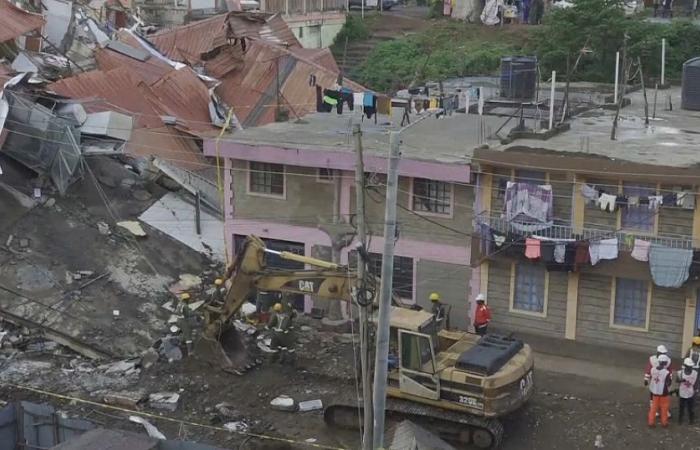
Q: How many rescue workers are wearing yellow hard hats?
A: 5